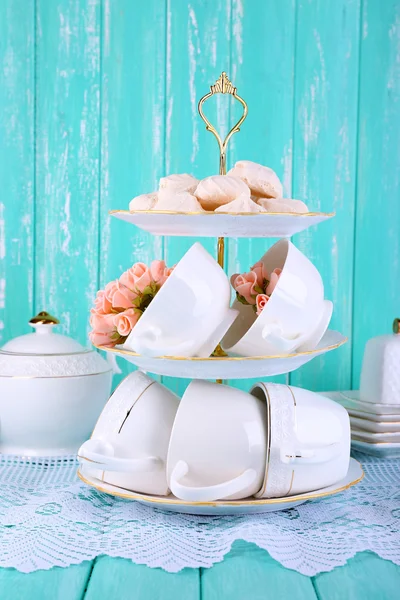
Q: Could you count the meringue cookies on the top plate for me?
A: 7